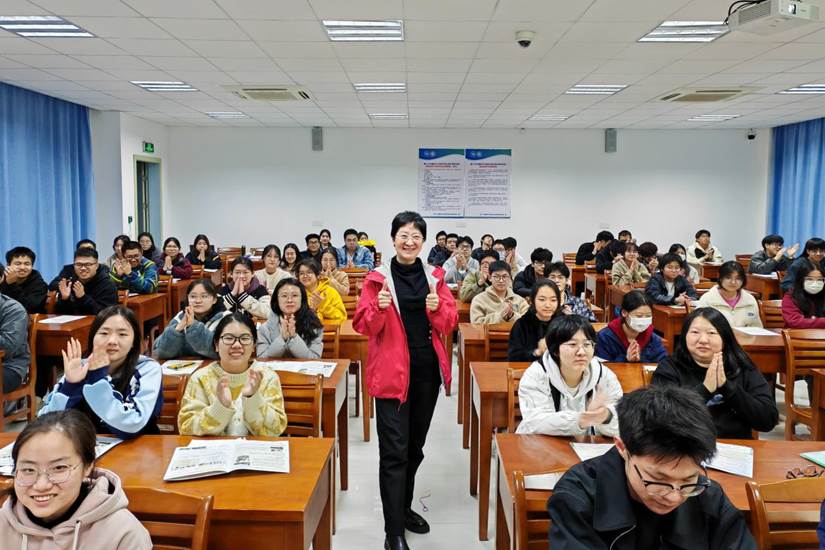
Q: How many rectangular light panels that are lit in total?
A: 11